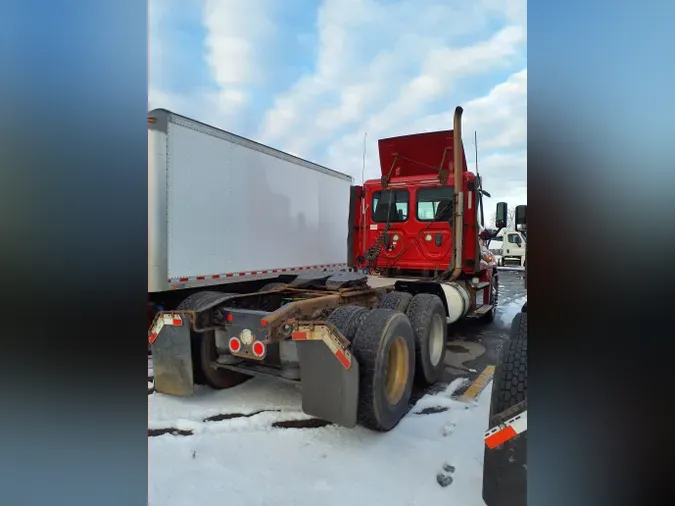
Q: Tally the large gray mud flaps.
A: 2